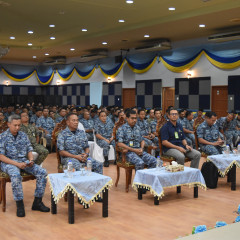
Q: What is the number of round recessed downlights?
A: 15